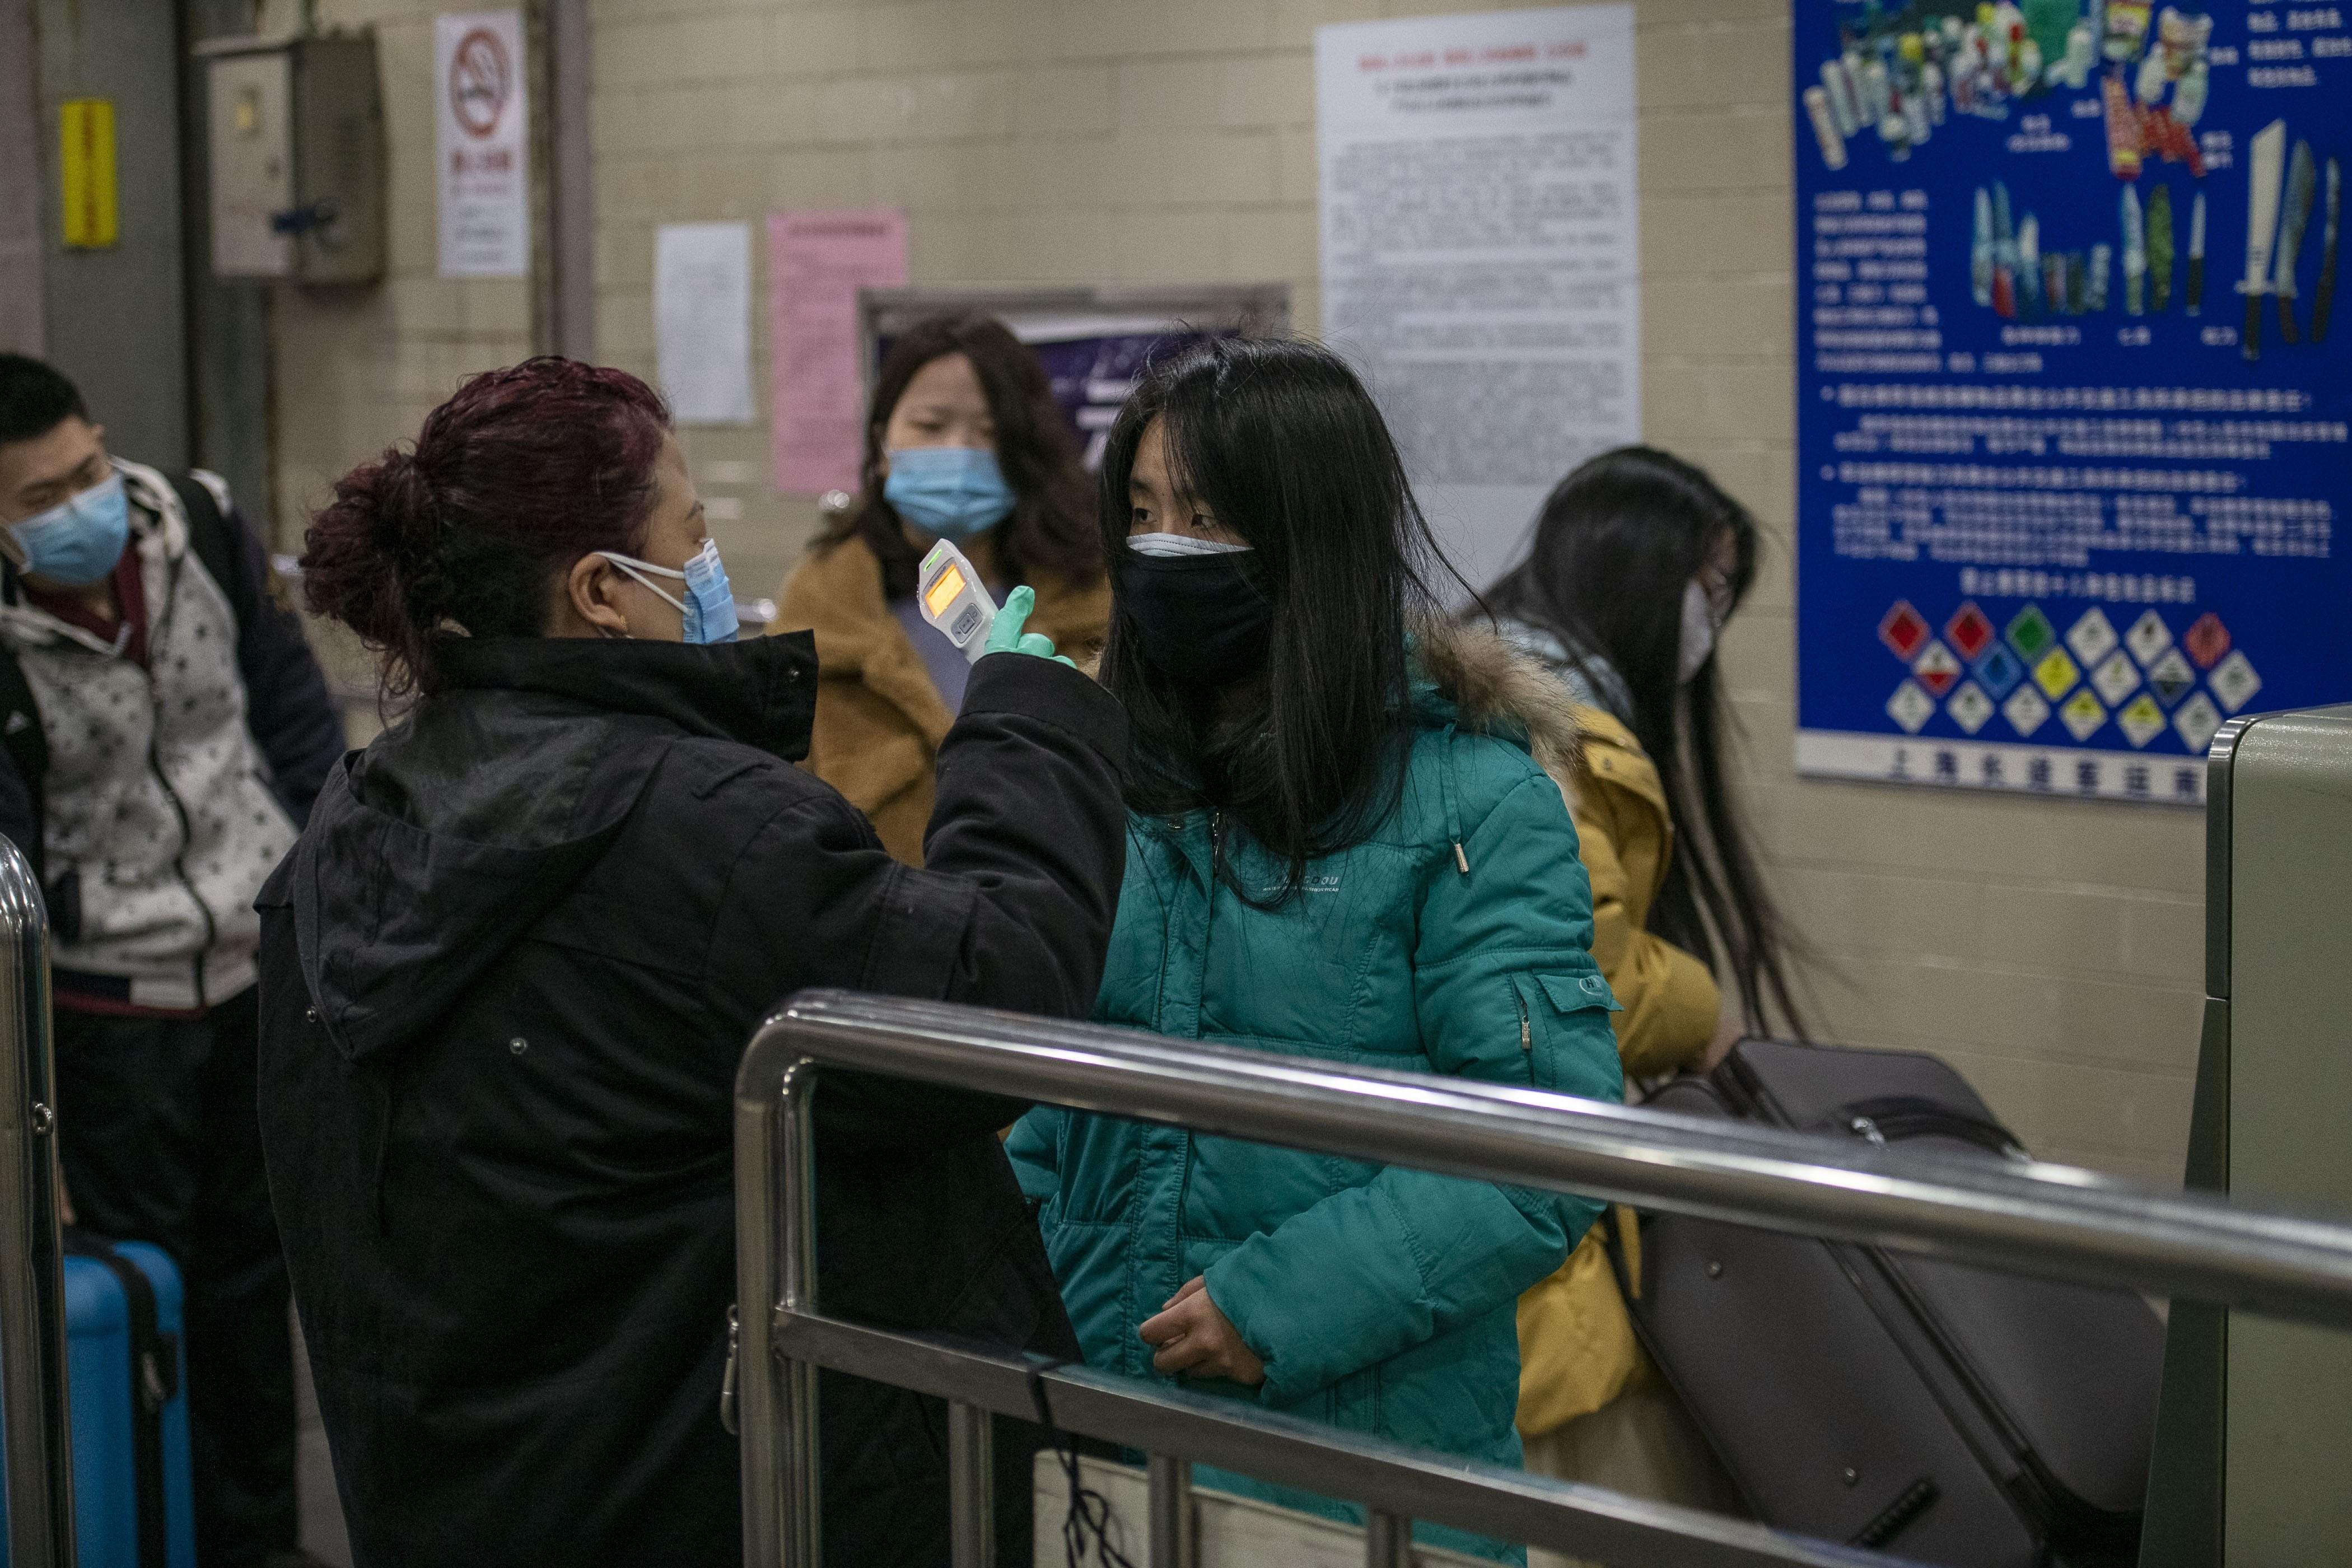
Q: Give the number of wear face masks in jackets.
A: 5